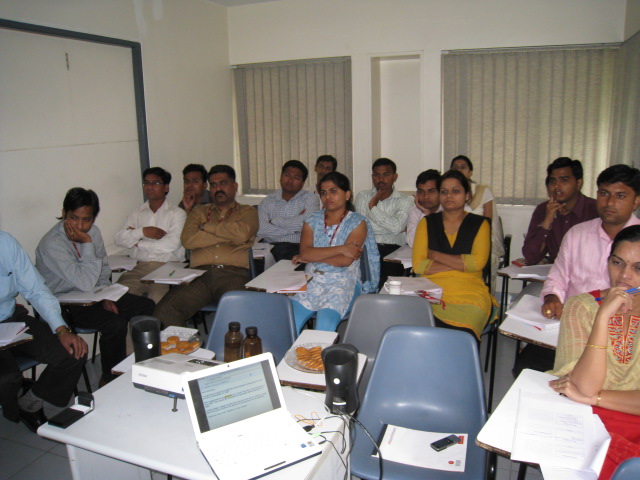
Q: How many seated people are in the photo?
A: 15